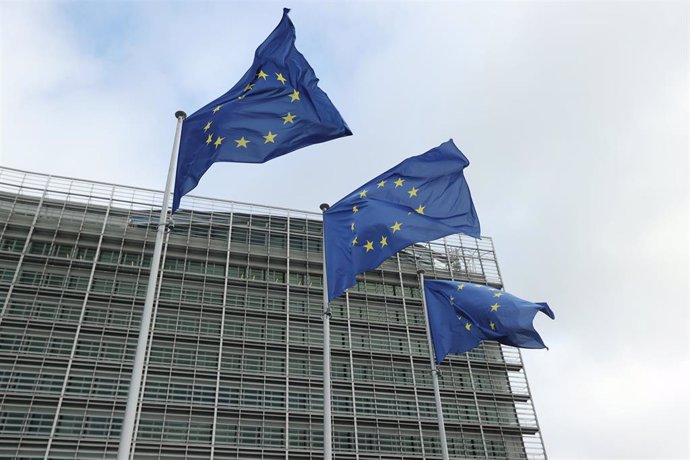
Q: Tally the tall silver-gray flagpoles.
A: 3